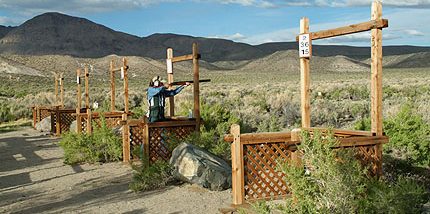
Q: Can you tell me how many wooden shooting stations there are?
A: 5